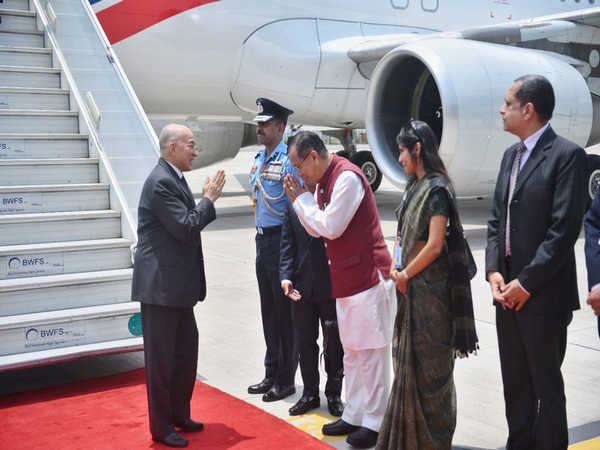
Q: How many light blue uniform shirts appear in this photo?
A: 1